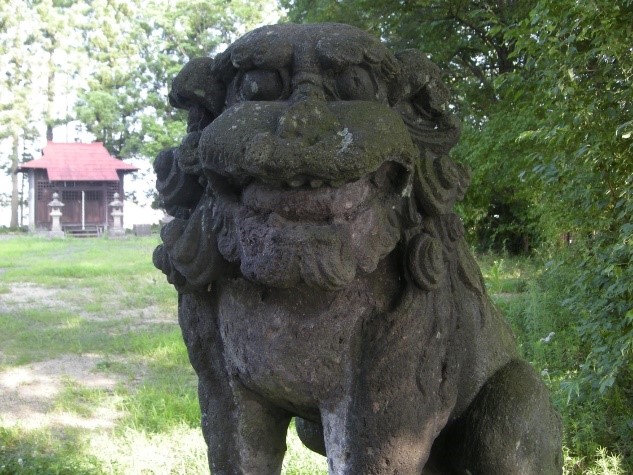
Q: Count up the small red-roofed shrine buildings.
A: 1